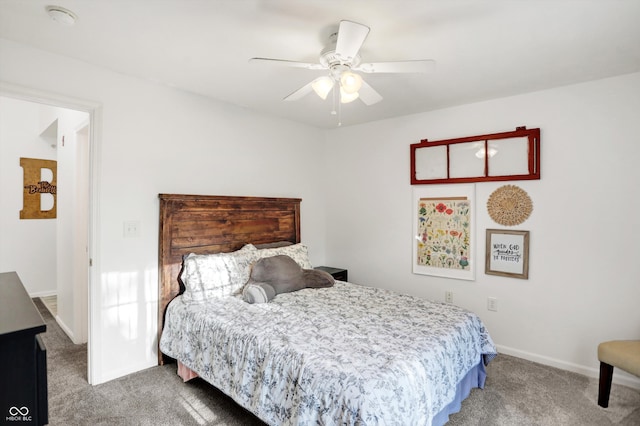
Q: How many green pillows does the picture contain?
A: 0